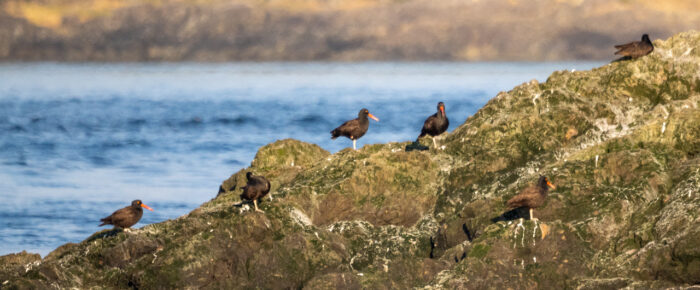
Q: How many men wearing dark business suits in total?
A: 0